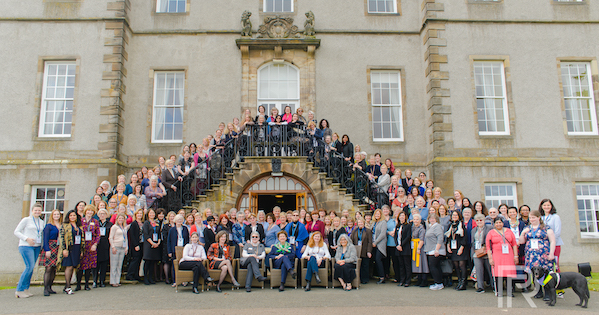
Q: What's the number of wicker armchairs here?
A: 6